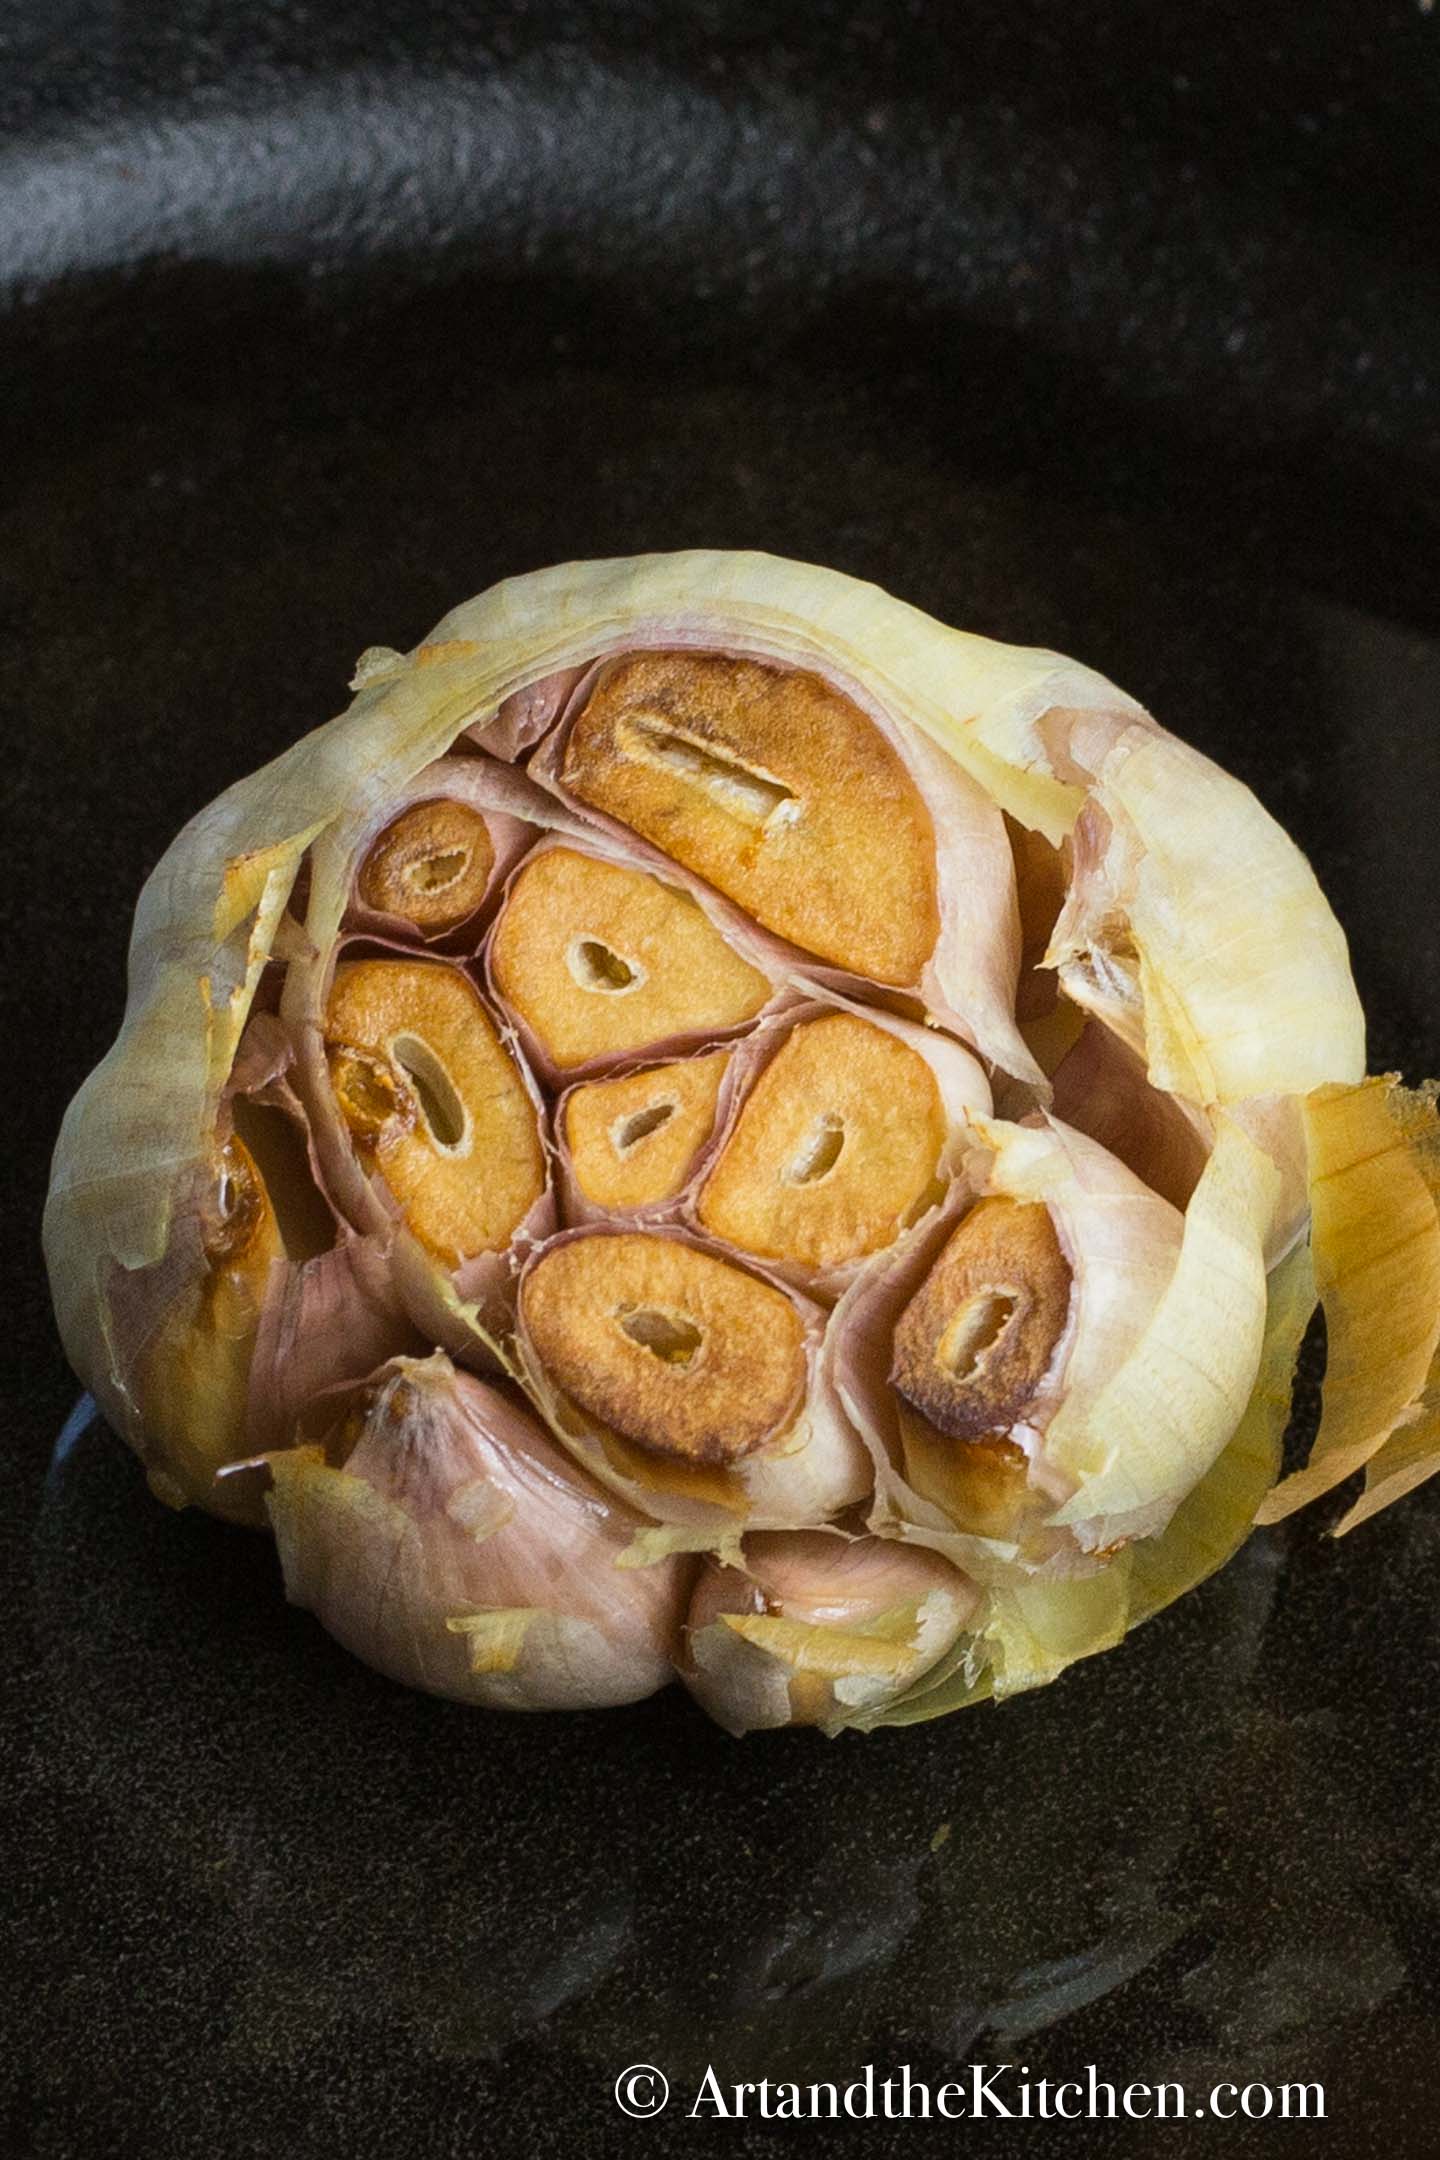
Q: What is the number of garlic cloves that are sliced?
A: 8